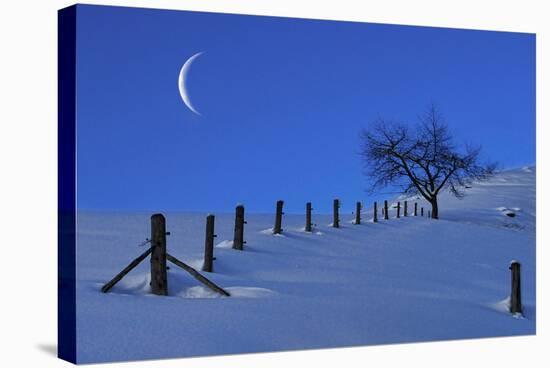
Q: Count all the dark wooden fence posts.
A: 15